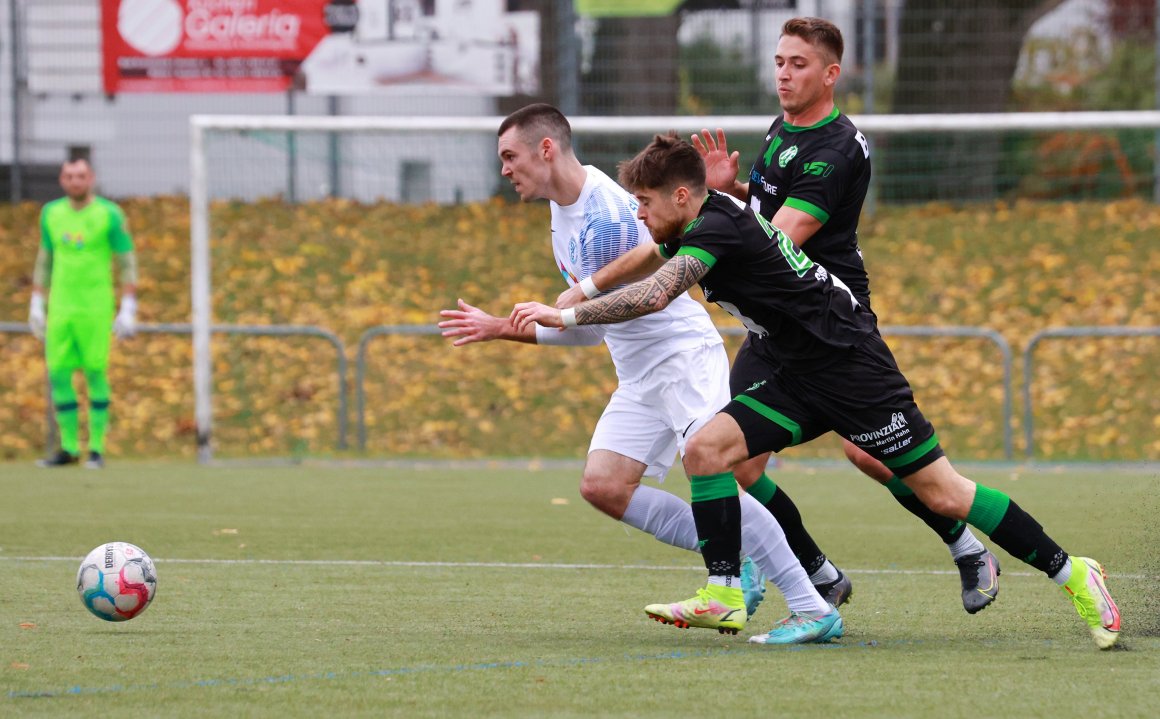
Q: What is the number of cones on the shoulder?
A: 0